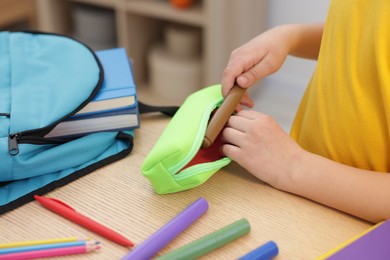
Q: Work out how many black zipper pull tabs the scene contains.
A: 1